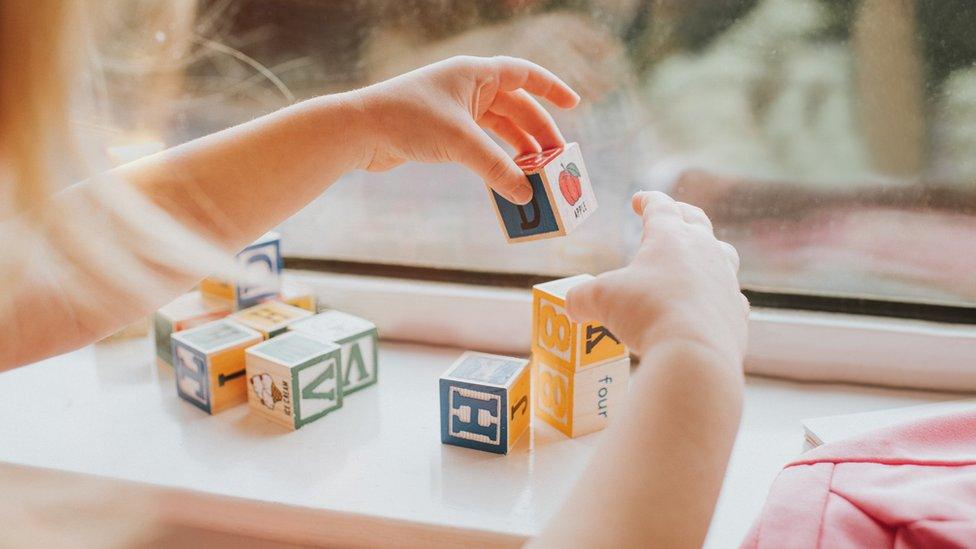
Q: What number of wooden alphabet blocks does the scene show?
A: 11